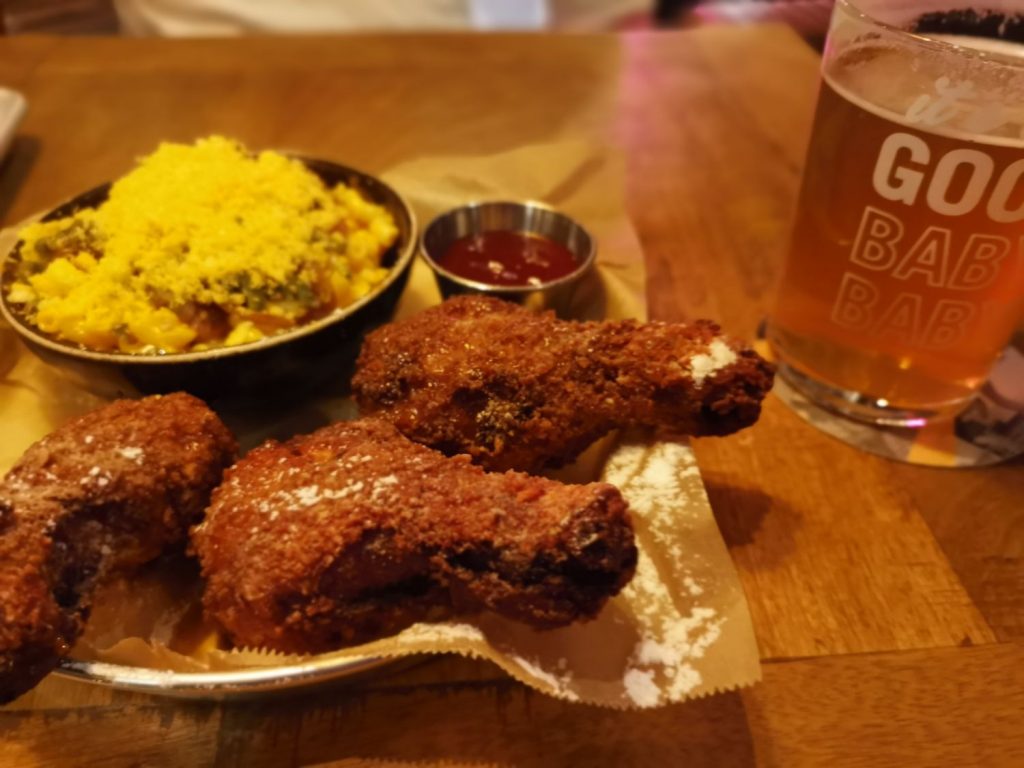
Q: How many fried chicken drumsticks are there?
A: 3